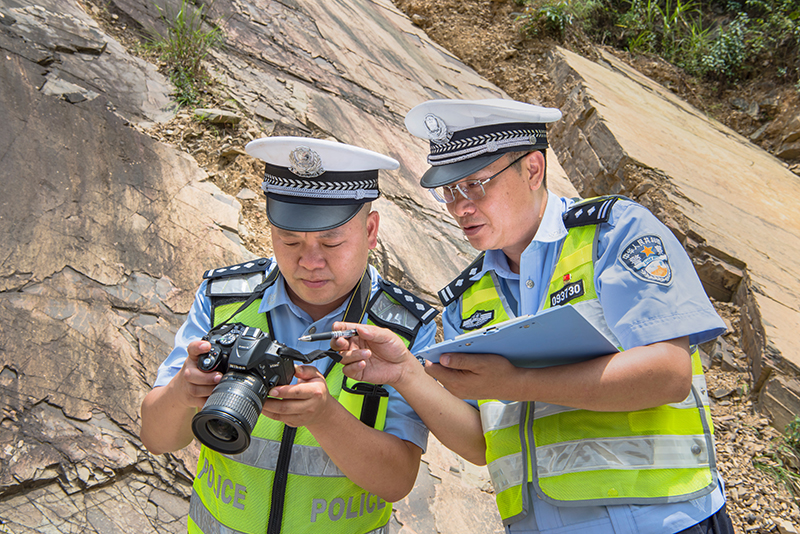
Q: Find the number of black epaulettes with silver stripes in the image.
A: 4